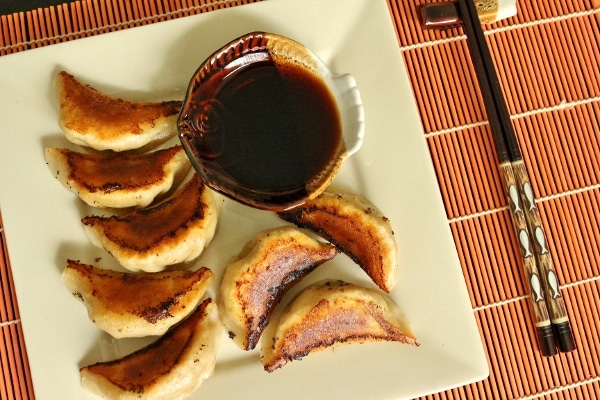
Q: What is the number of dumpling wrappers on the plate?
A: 8